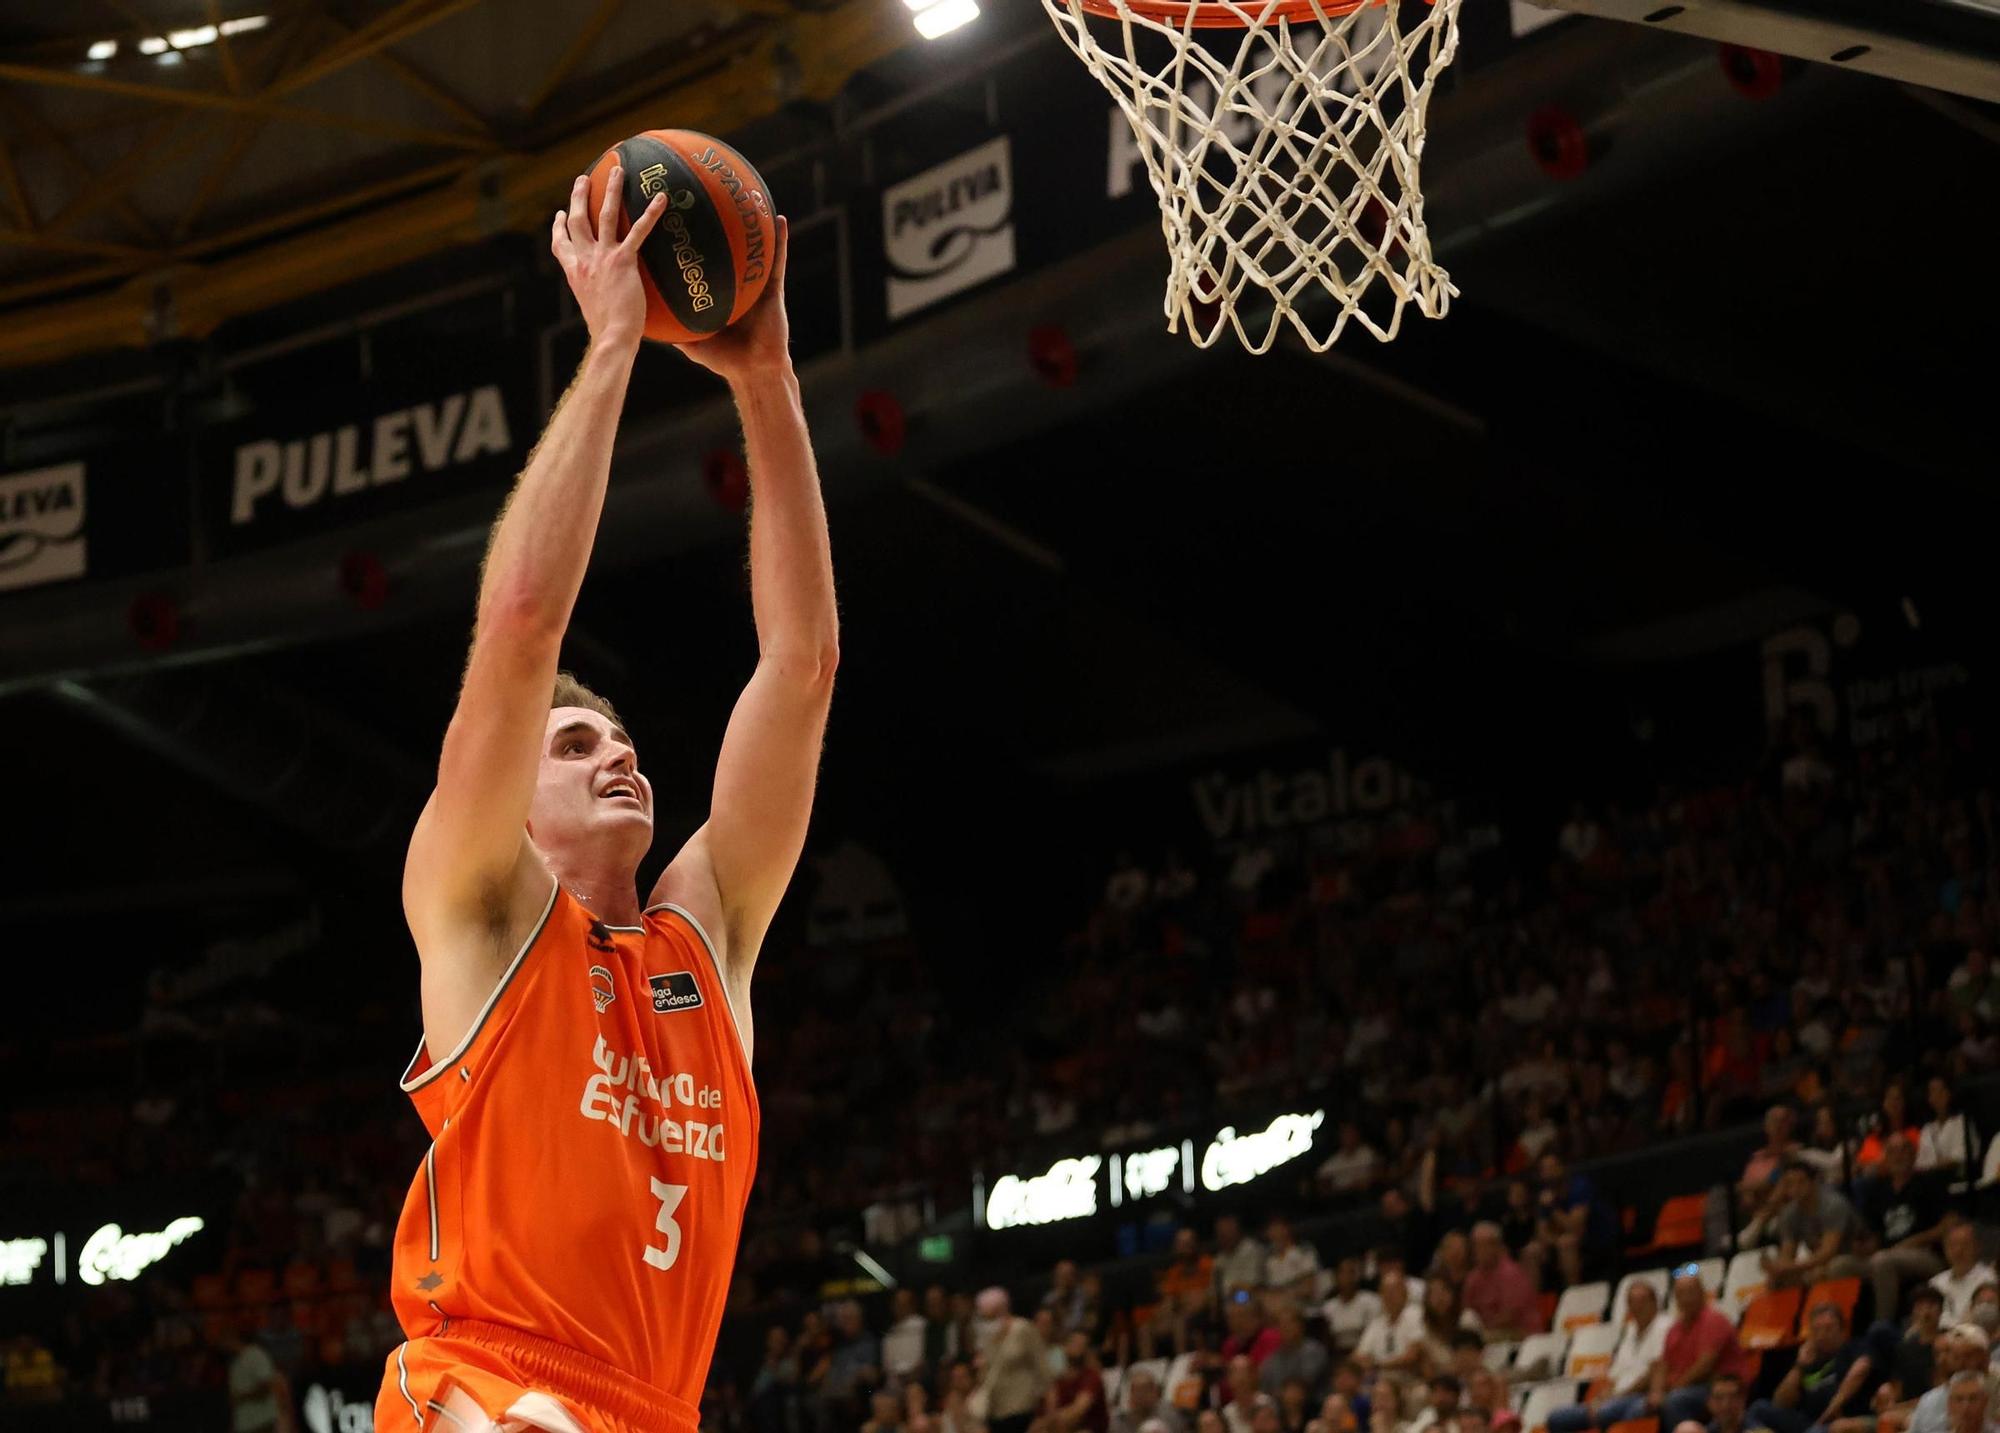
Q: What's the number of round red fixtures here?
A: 9